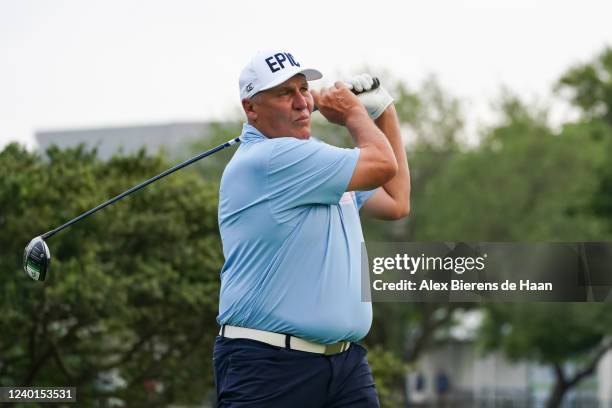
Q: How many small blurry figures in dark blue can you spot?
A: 2